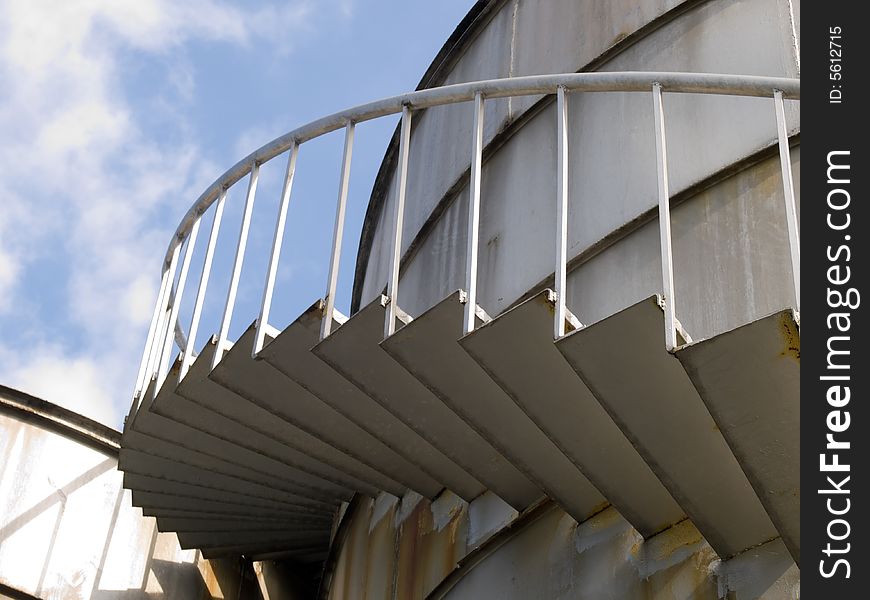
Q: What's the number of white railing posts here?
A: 12